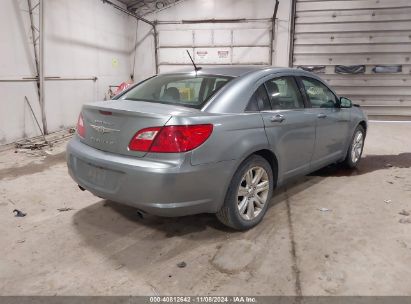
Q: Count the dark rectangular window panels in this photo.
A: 3